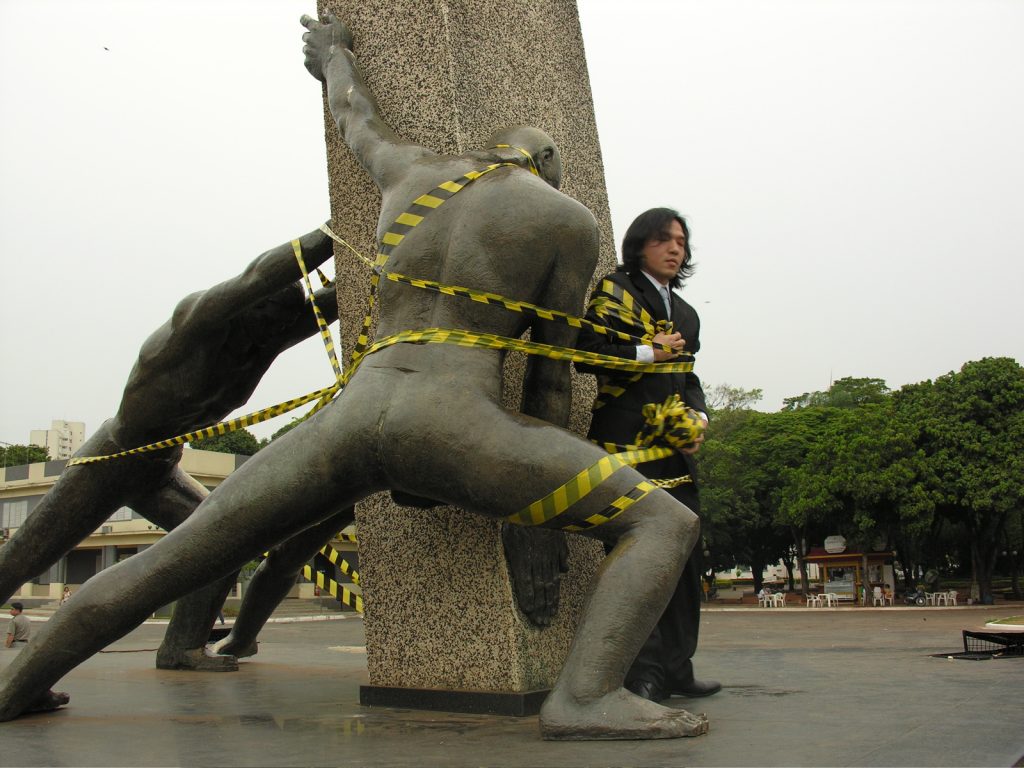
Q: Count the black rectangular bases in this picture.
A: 1